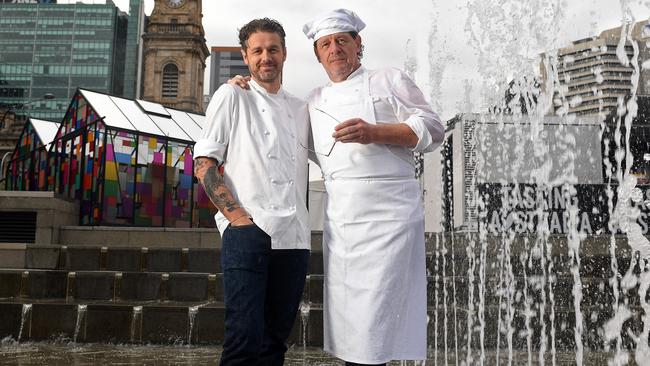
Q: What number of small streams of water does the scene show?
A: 5